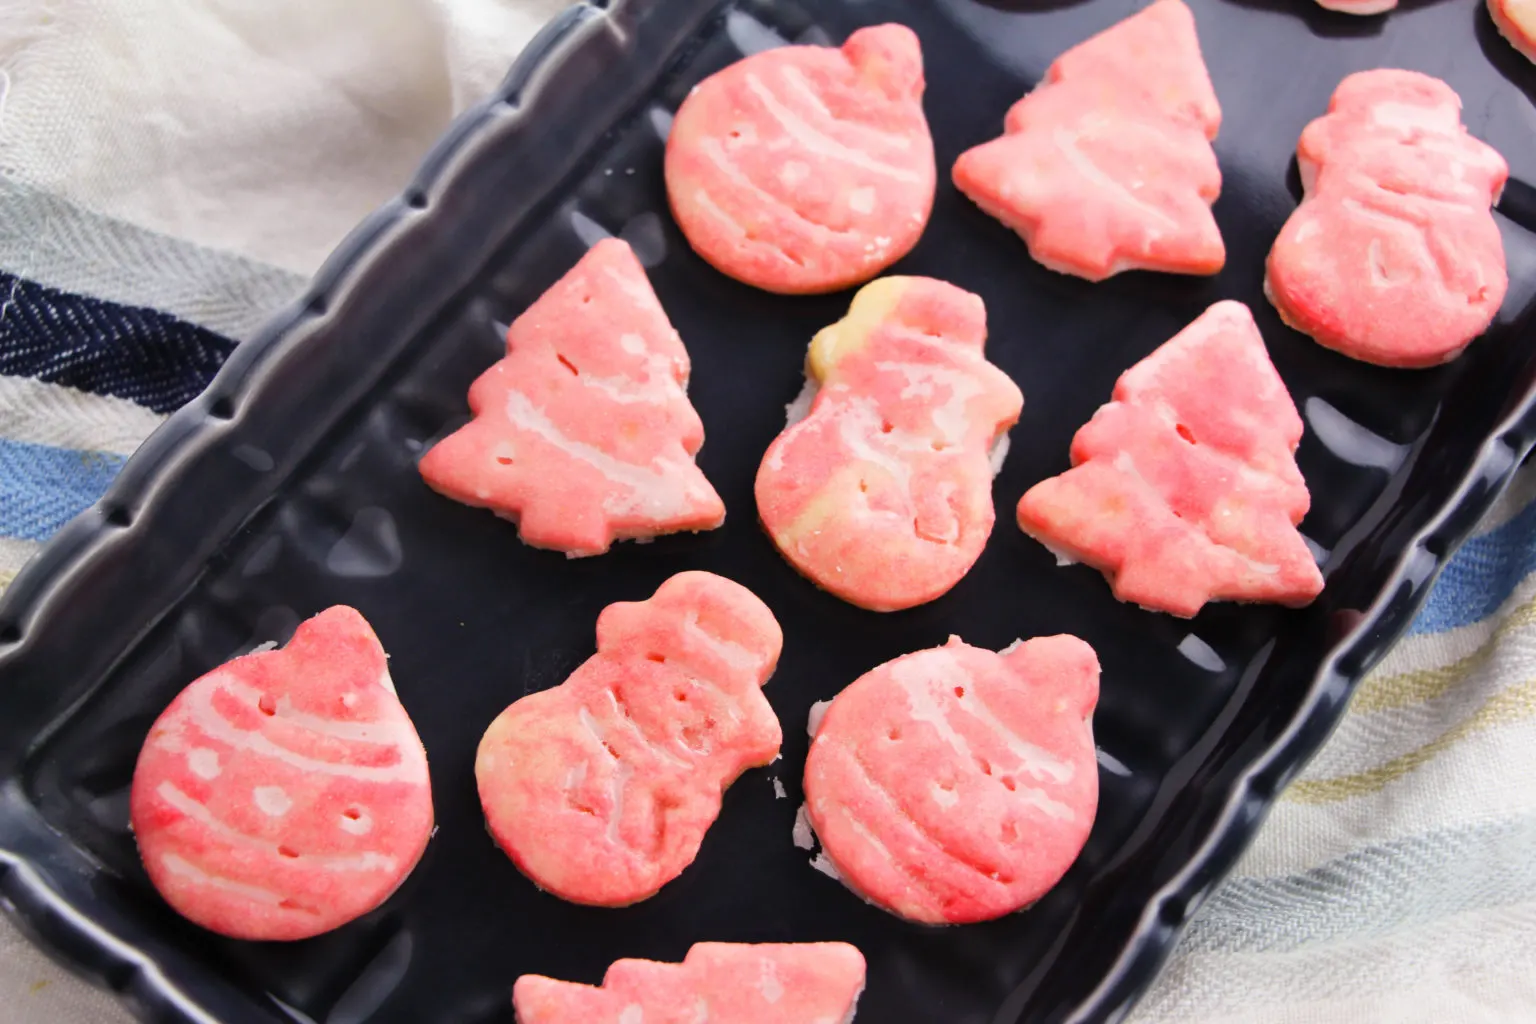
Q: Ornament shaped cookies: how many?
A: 3